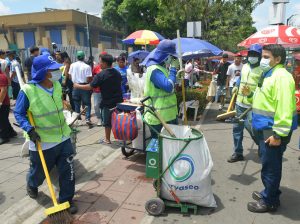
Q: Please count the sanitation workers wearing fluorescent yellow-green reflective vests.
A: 4